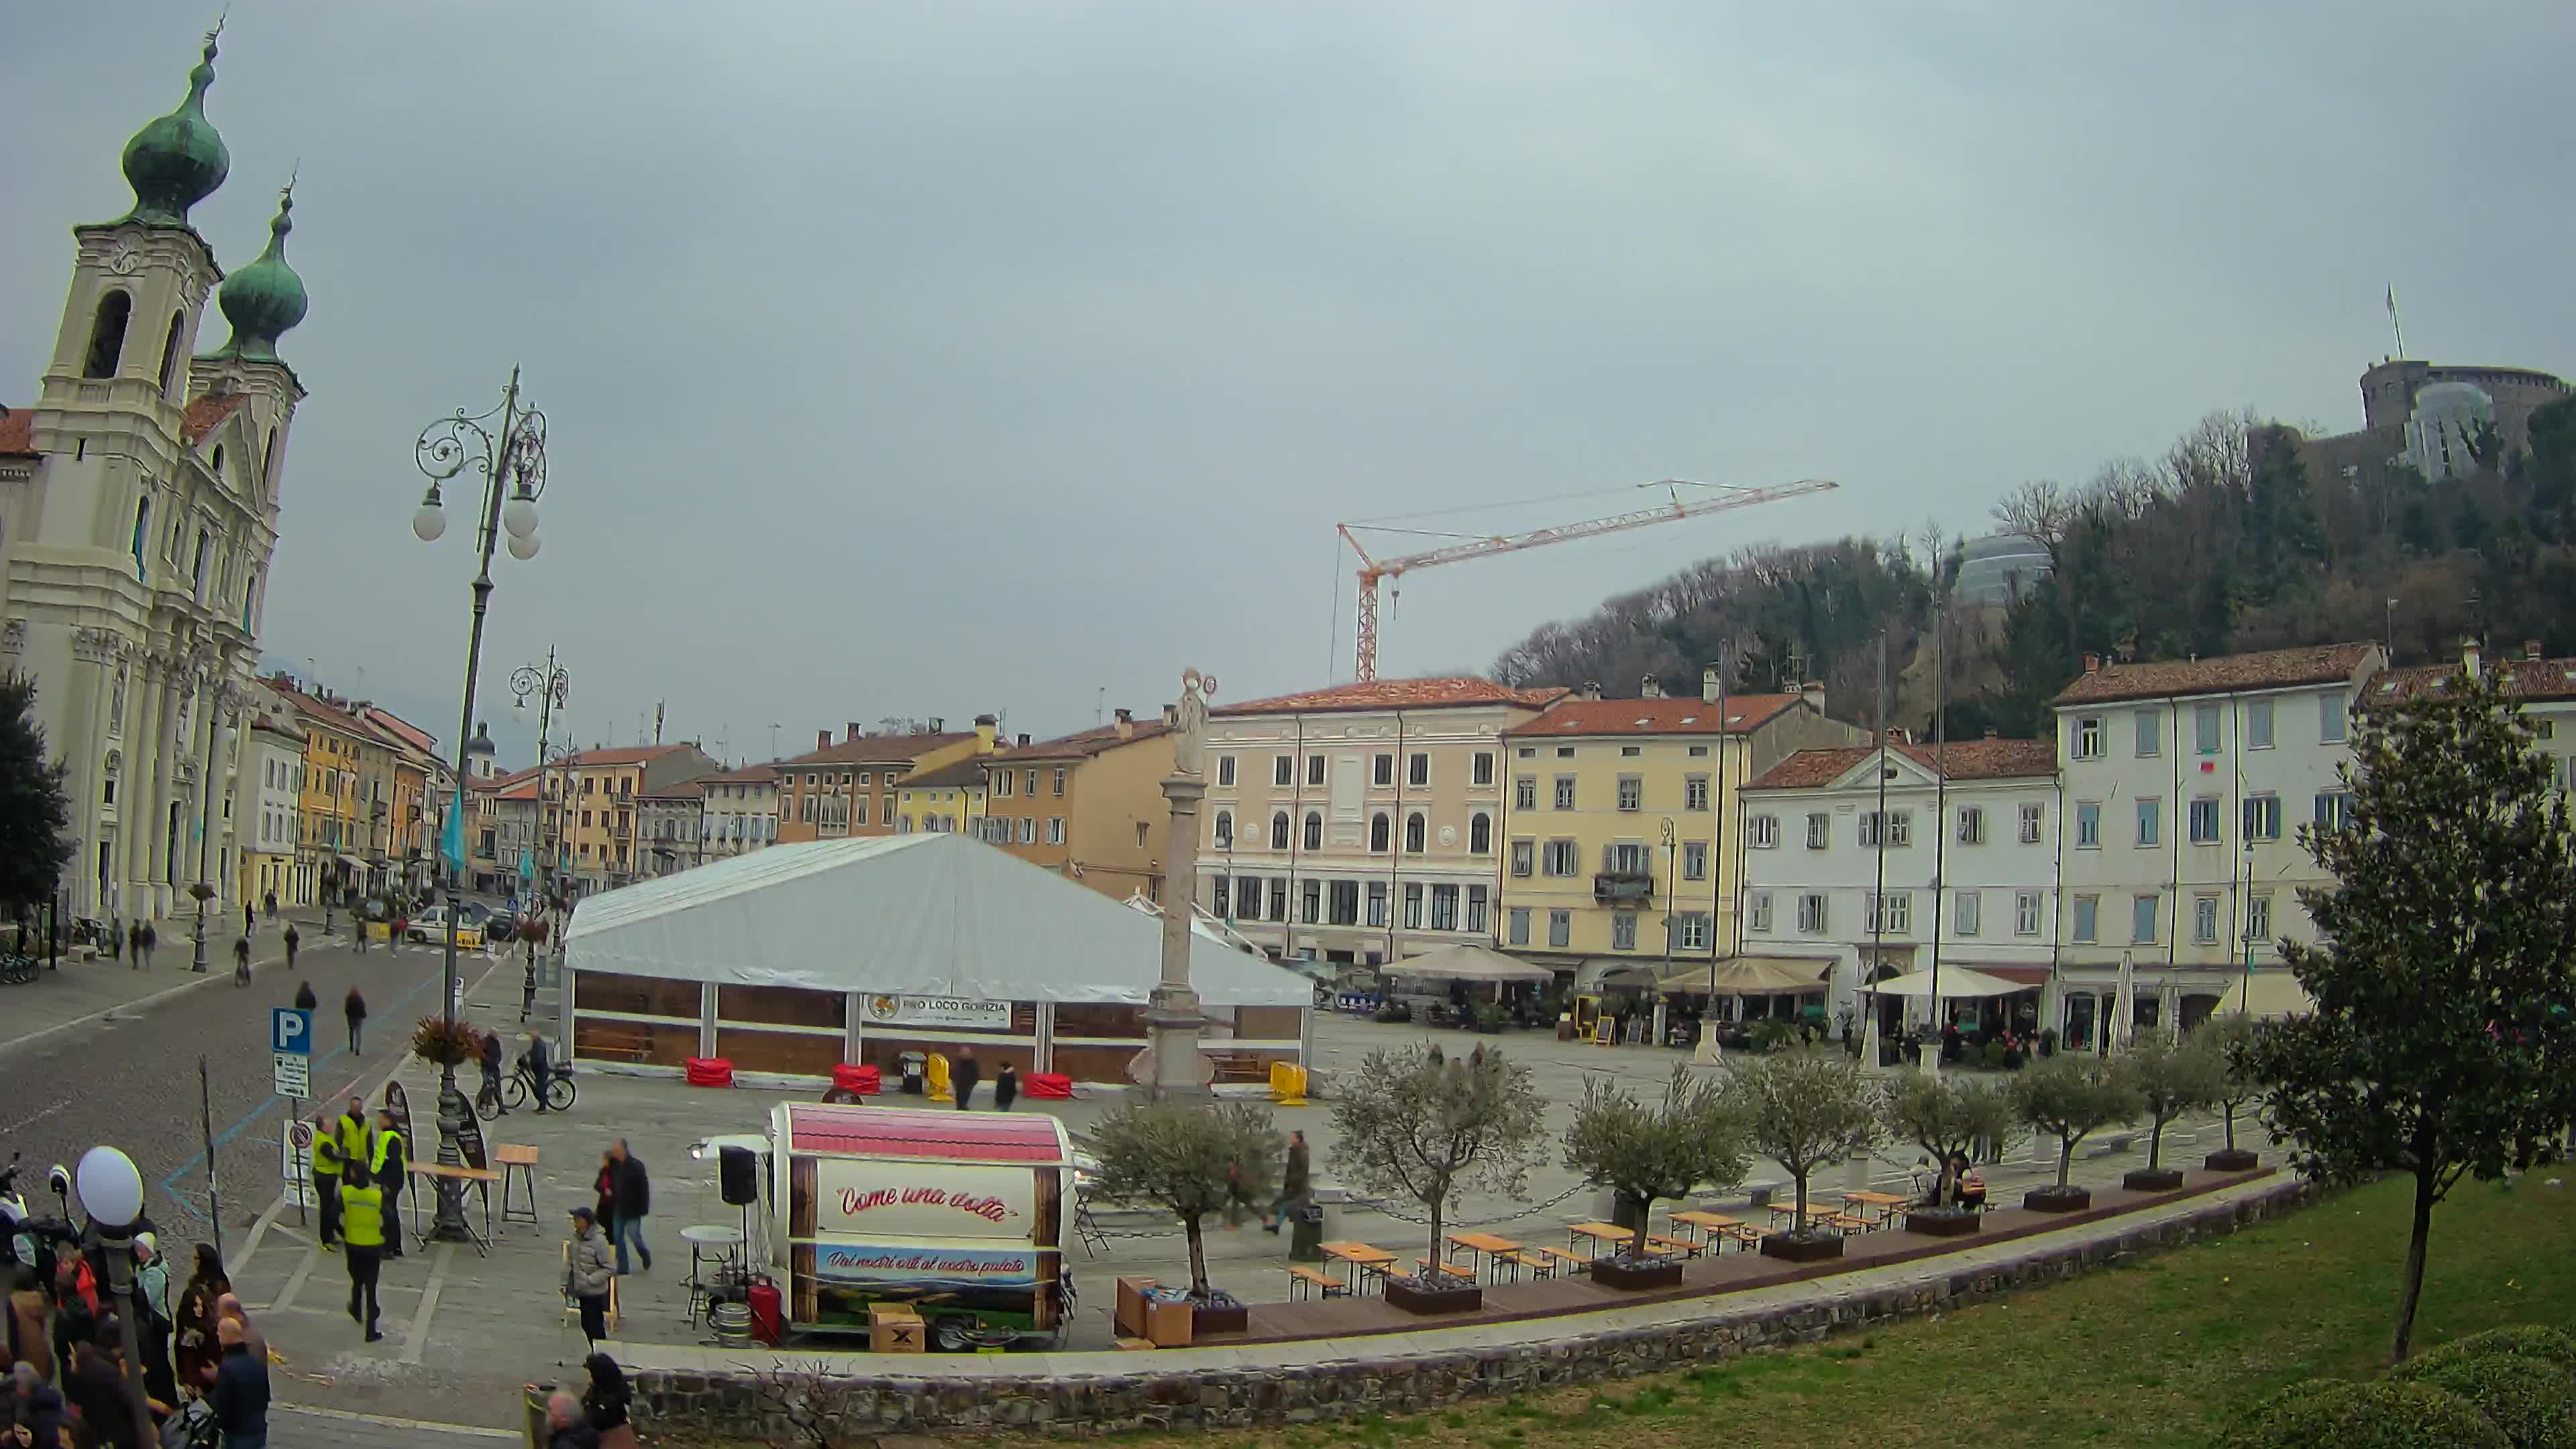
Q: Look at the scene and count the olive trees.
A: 8